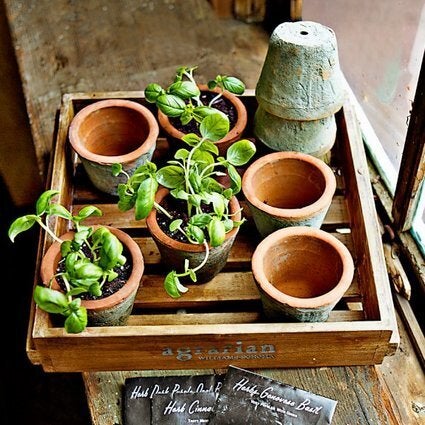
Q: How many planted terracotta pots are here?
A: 3